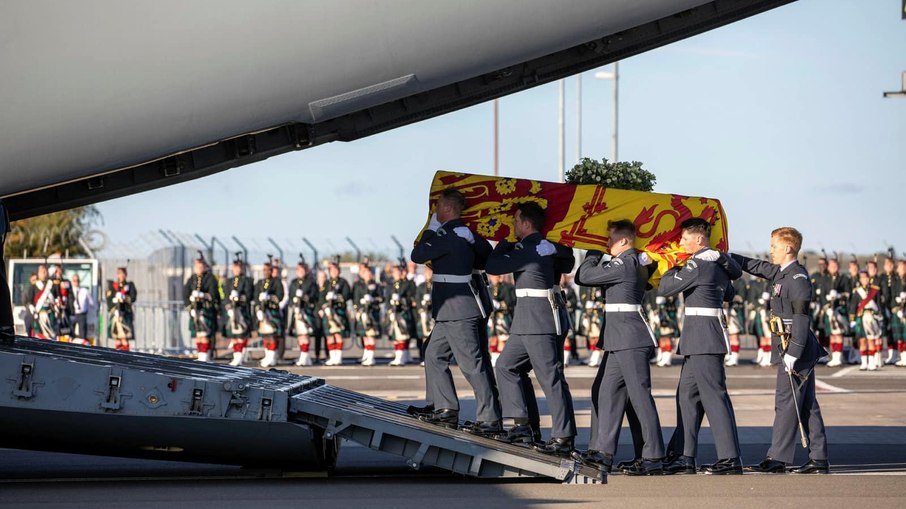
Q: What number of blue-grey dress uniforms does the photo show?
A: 5